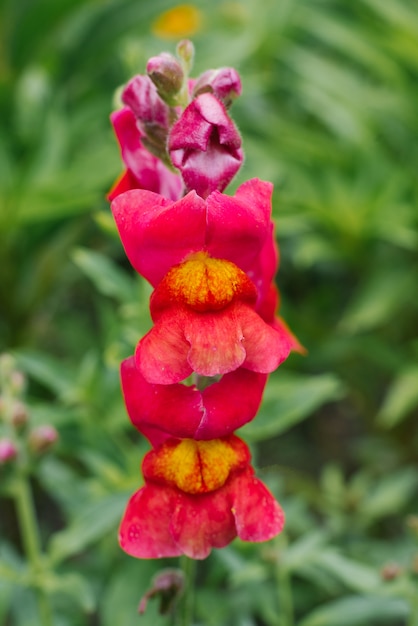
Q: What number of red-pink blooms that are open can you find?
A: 2